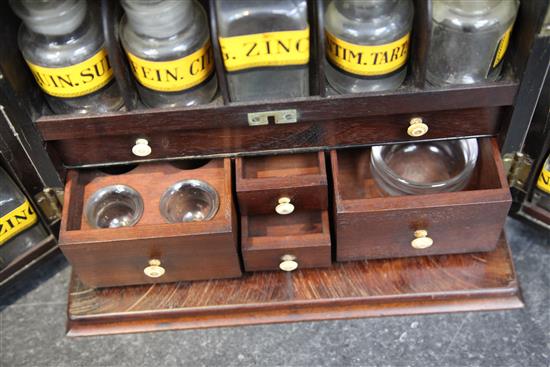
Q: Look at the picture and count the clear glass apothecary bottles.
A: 7